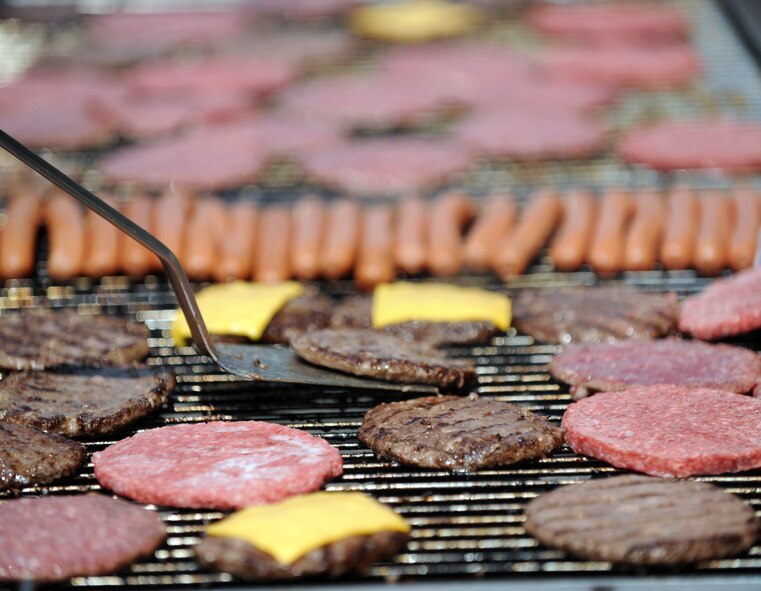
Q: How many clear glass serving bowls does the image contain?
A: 0